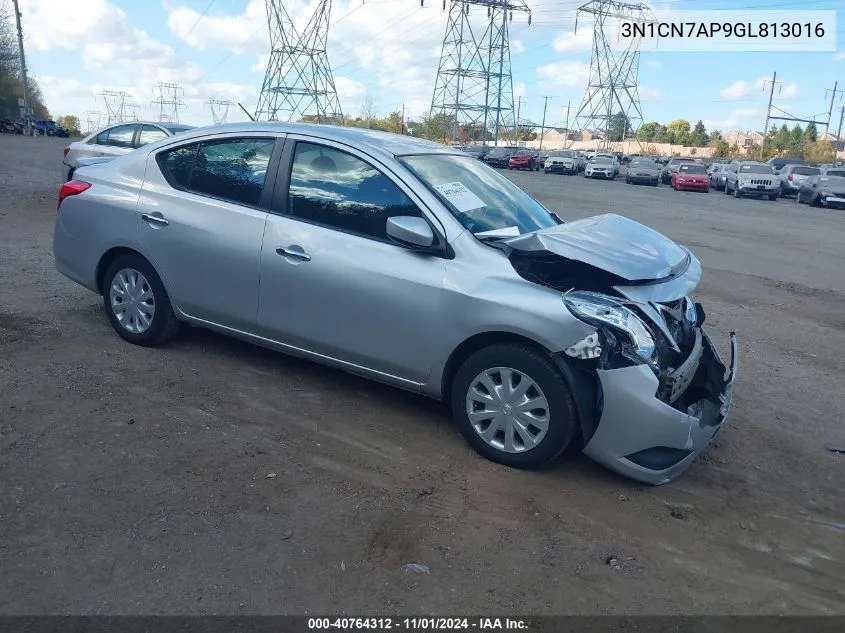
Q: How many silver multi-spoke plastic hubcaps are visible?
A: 2